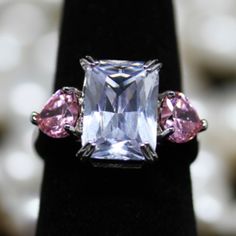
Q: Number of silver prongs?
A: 14